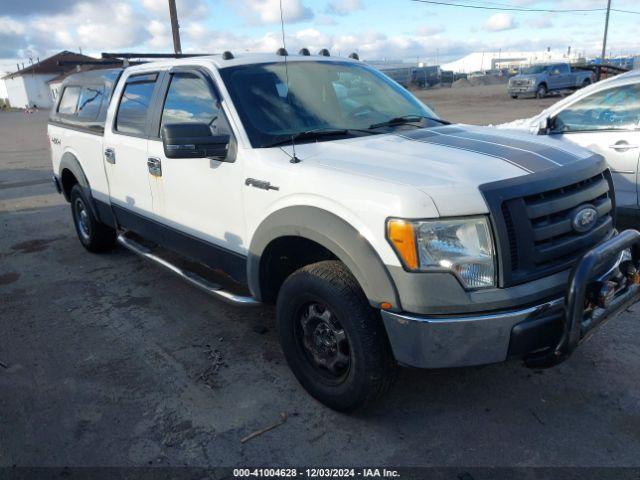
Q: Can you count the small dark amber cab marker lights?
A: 5